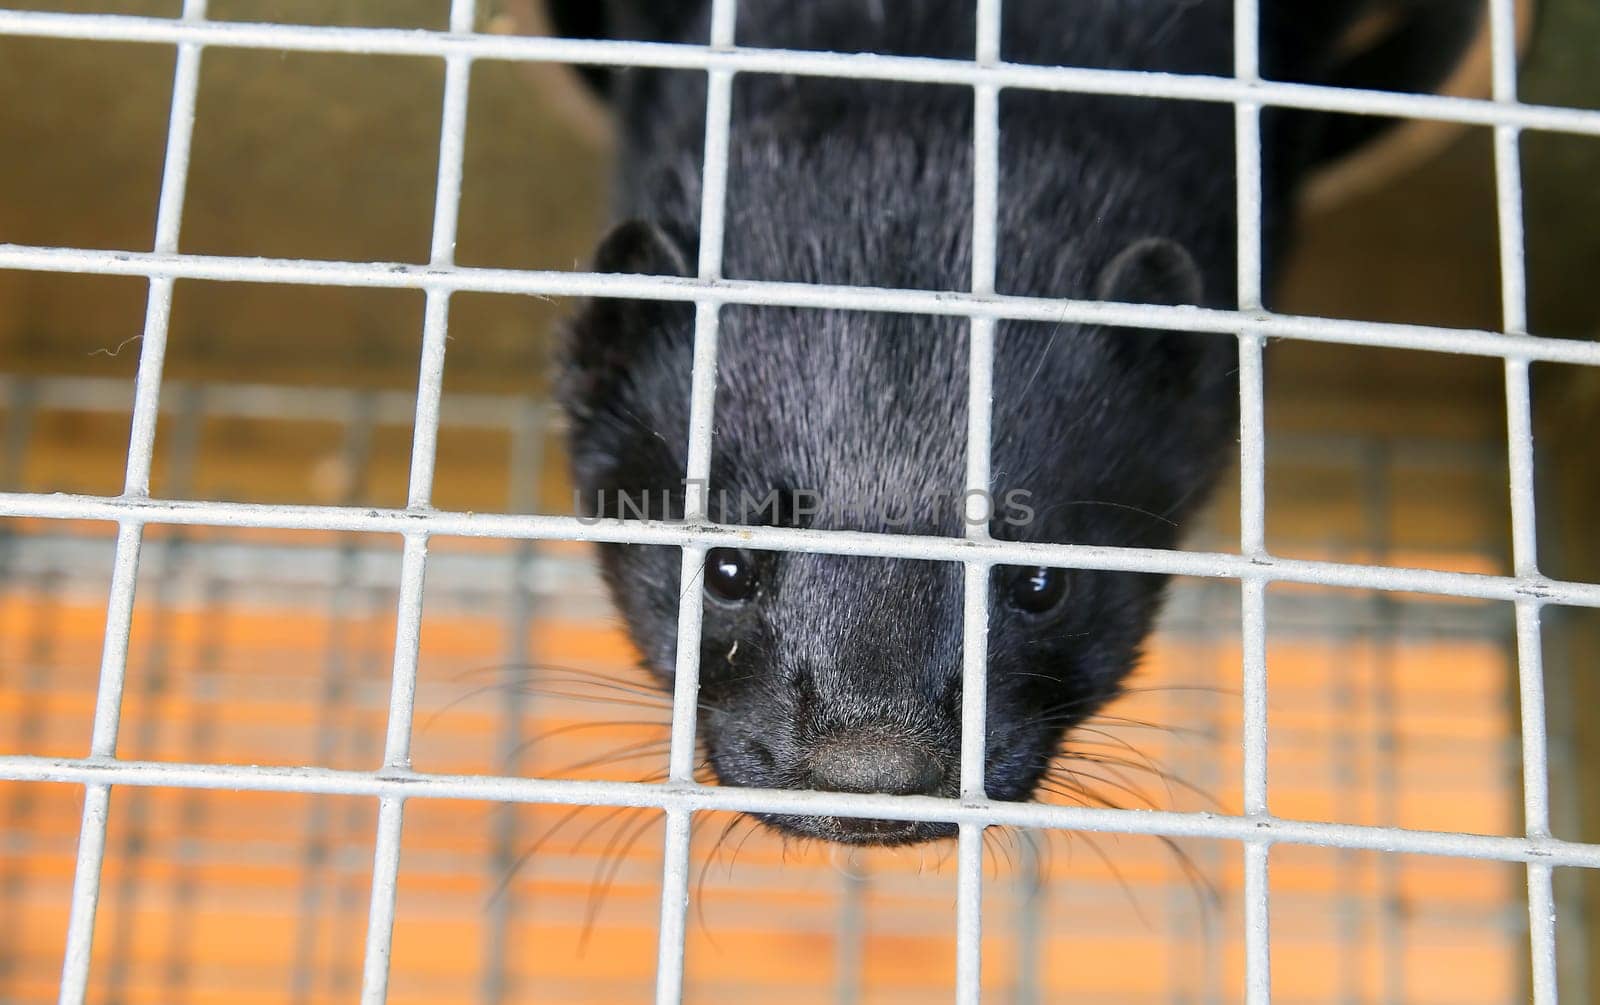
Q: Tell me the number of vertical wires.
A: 6